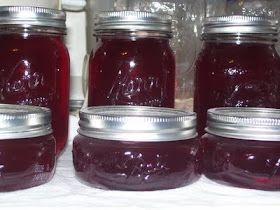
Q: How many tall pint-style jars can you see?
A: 3